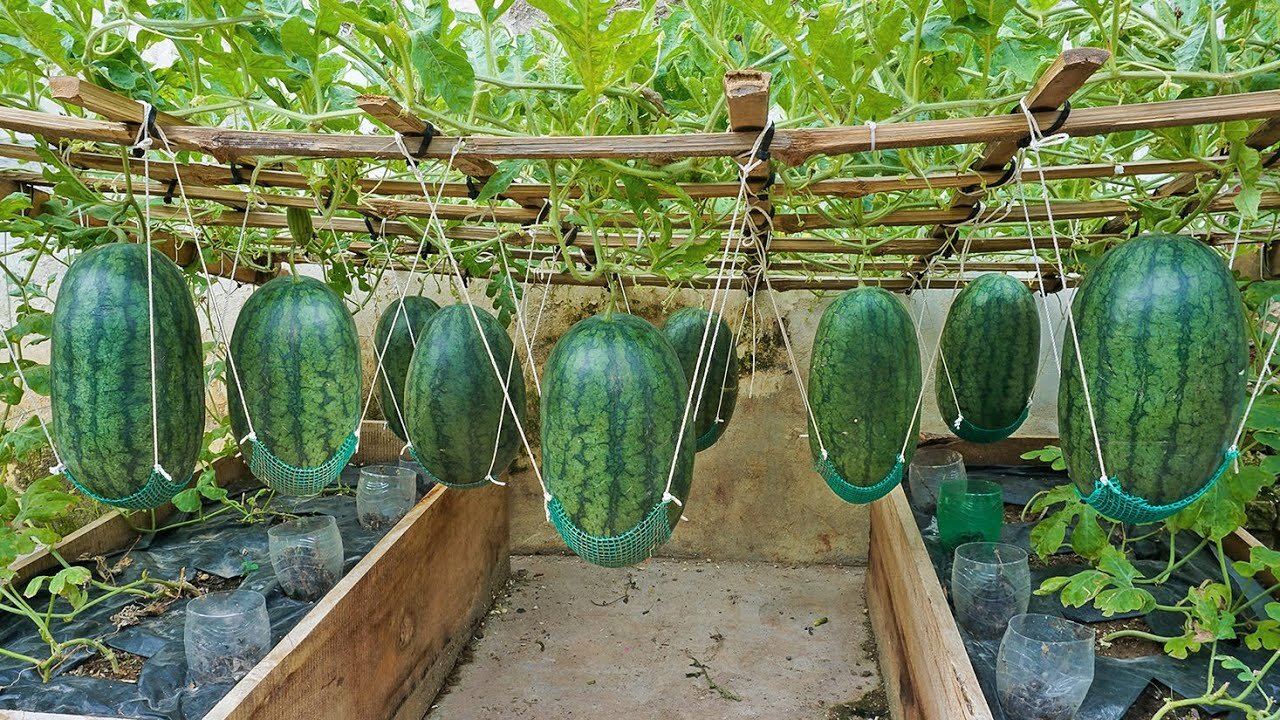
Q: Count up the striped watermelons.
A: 9